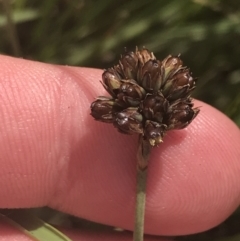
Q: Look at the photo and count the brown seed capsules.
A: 12